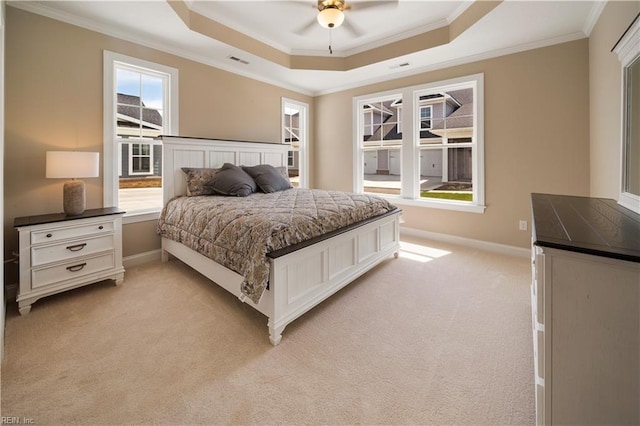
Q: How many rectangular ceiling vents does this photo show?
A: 2